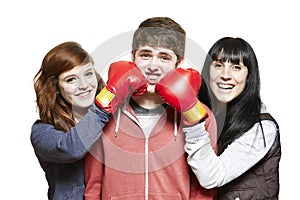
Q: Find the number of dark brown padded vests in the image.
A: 1